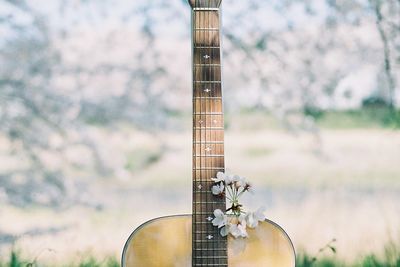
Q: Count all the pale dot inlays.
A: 8